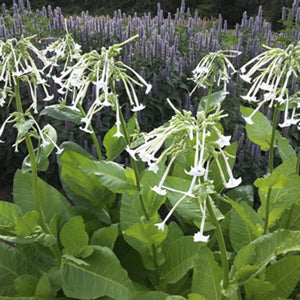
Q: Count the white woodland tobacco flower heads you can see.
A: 6